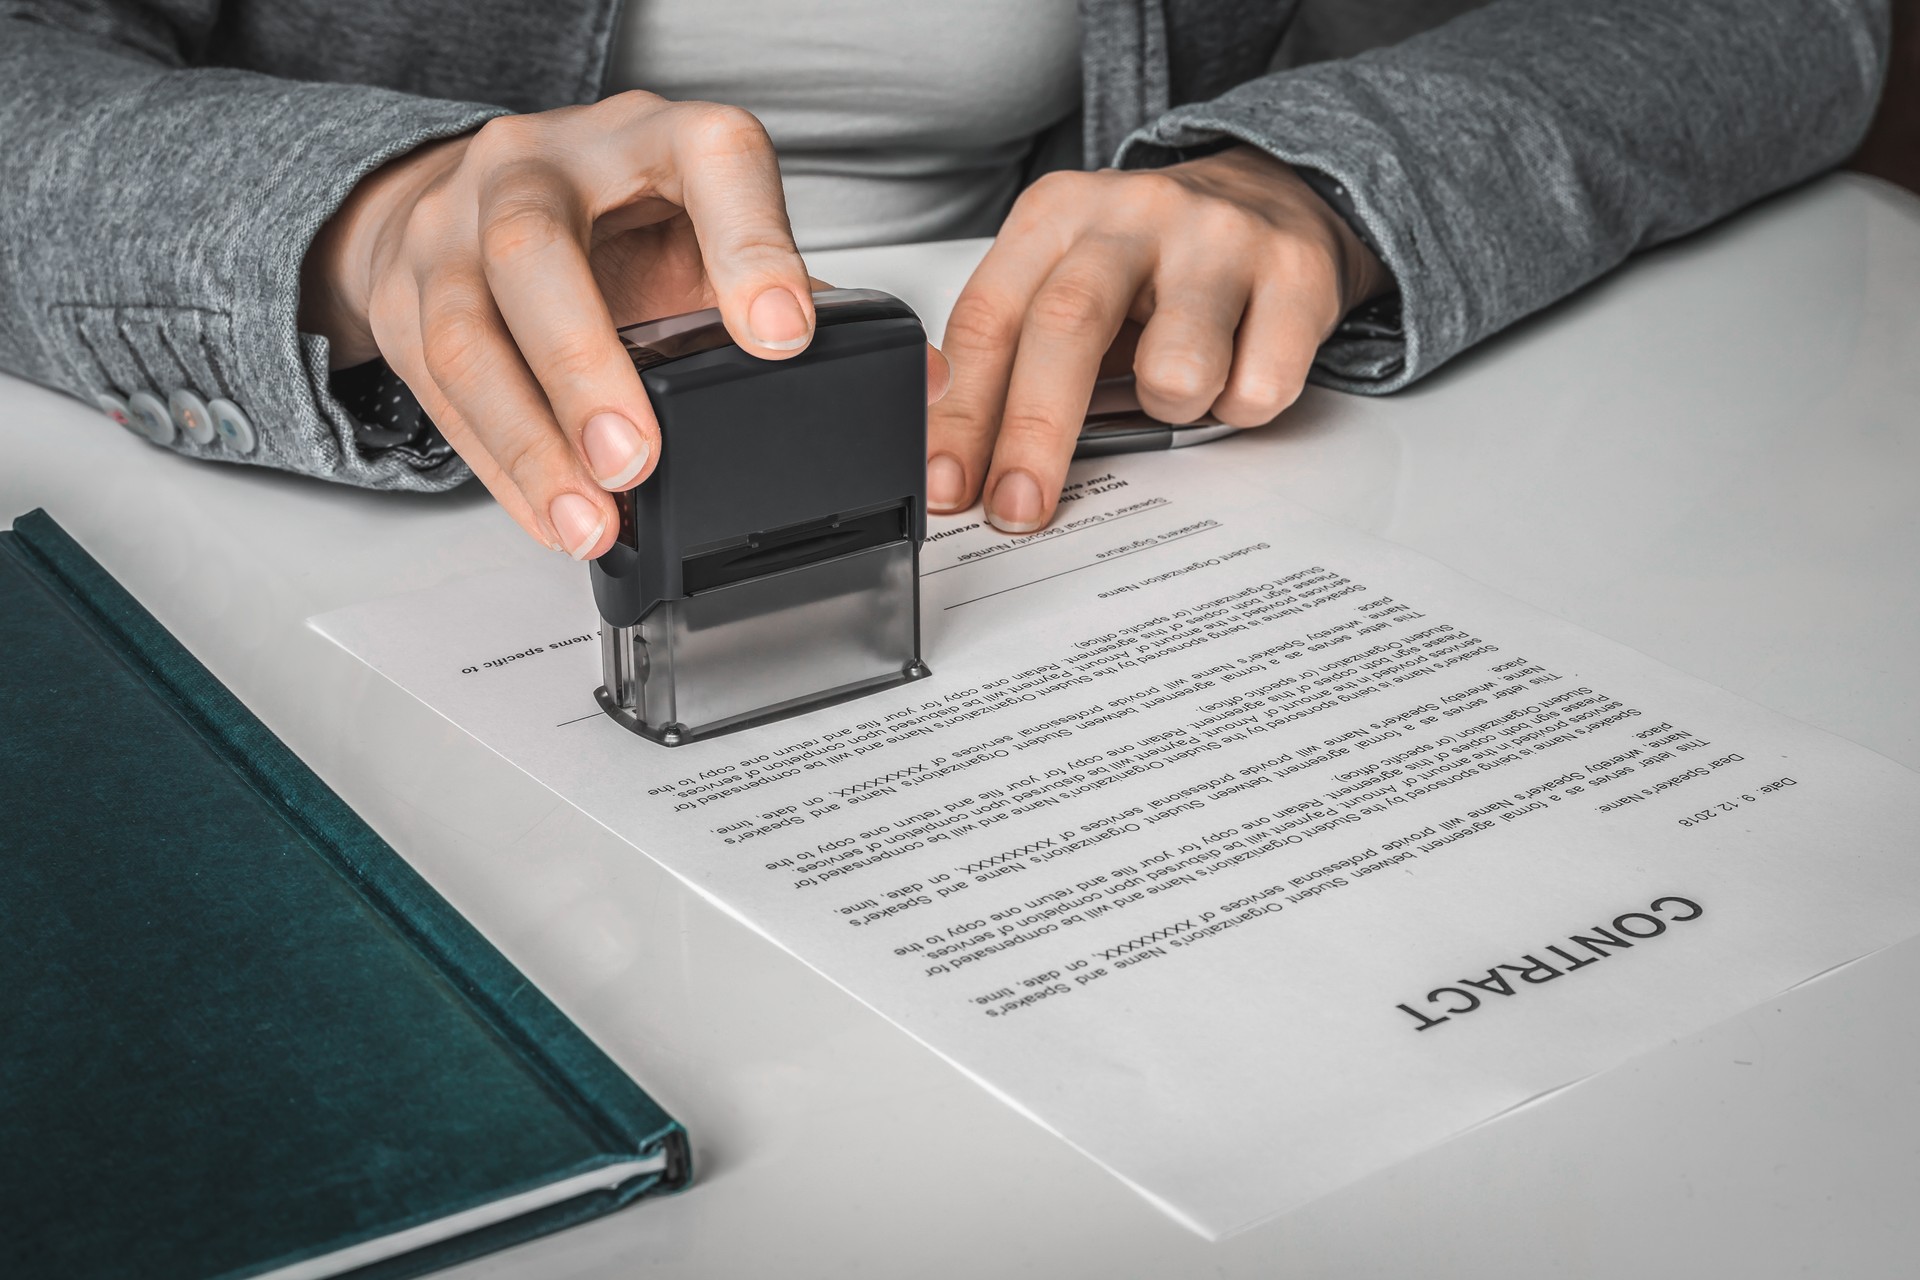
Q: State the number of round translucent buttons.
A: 4